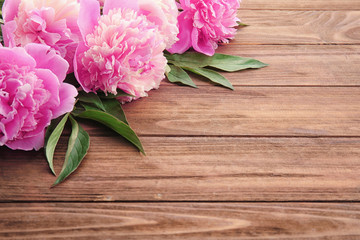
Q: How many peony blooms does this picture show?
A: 5